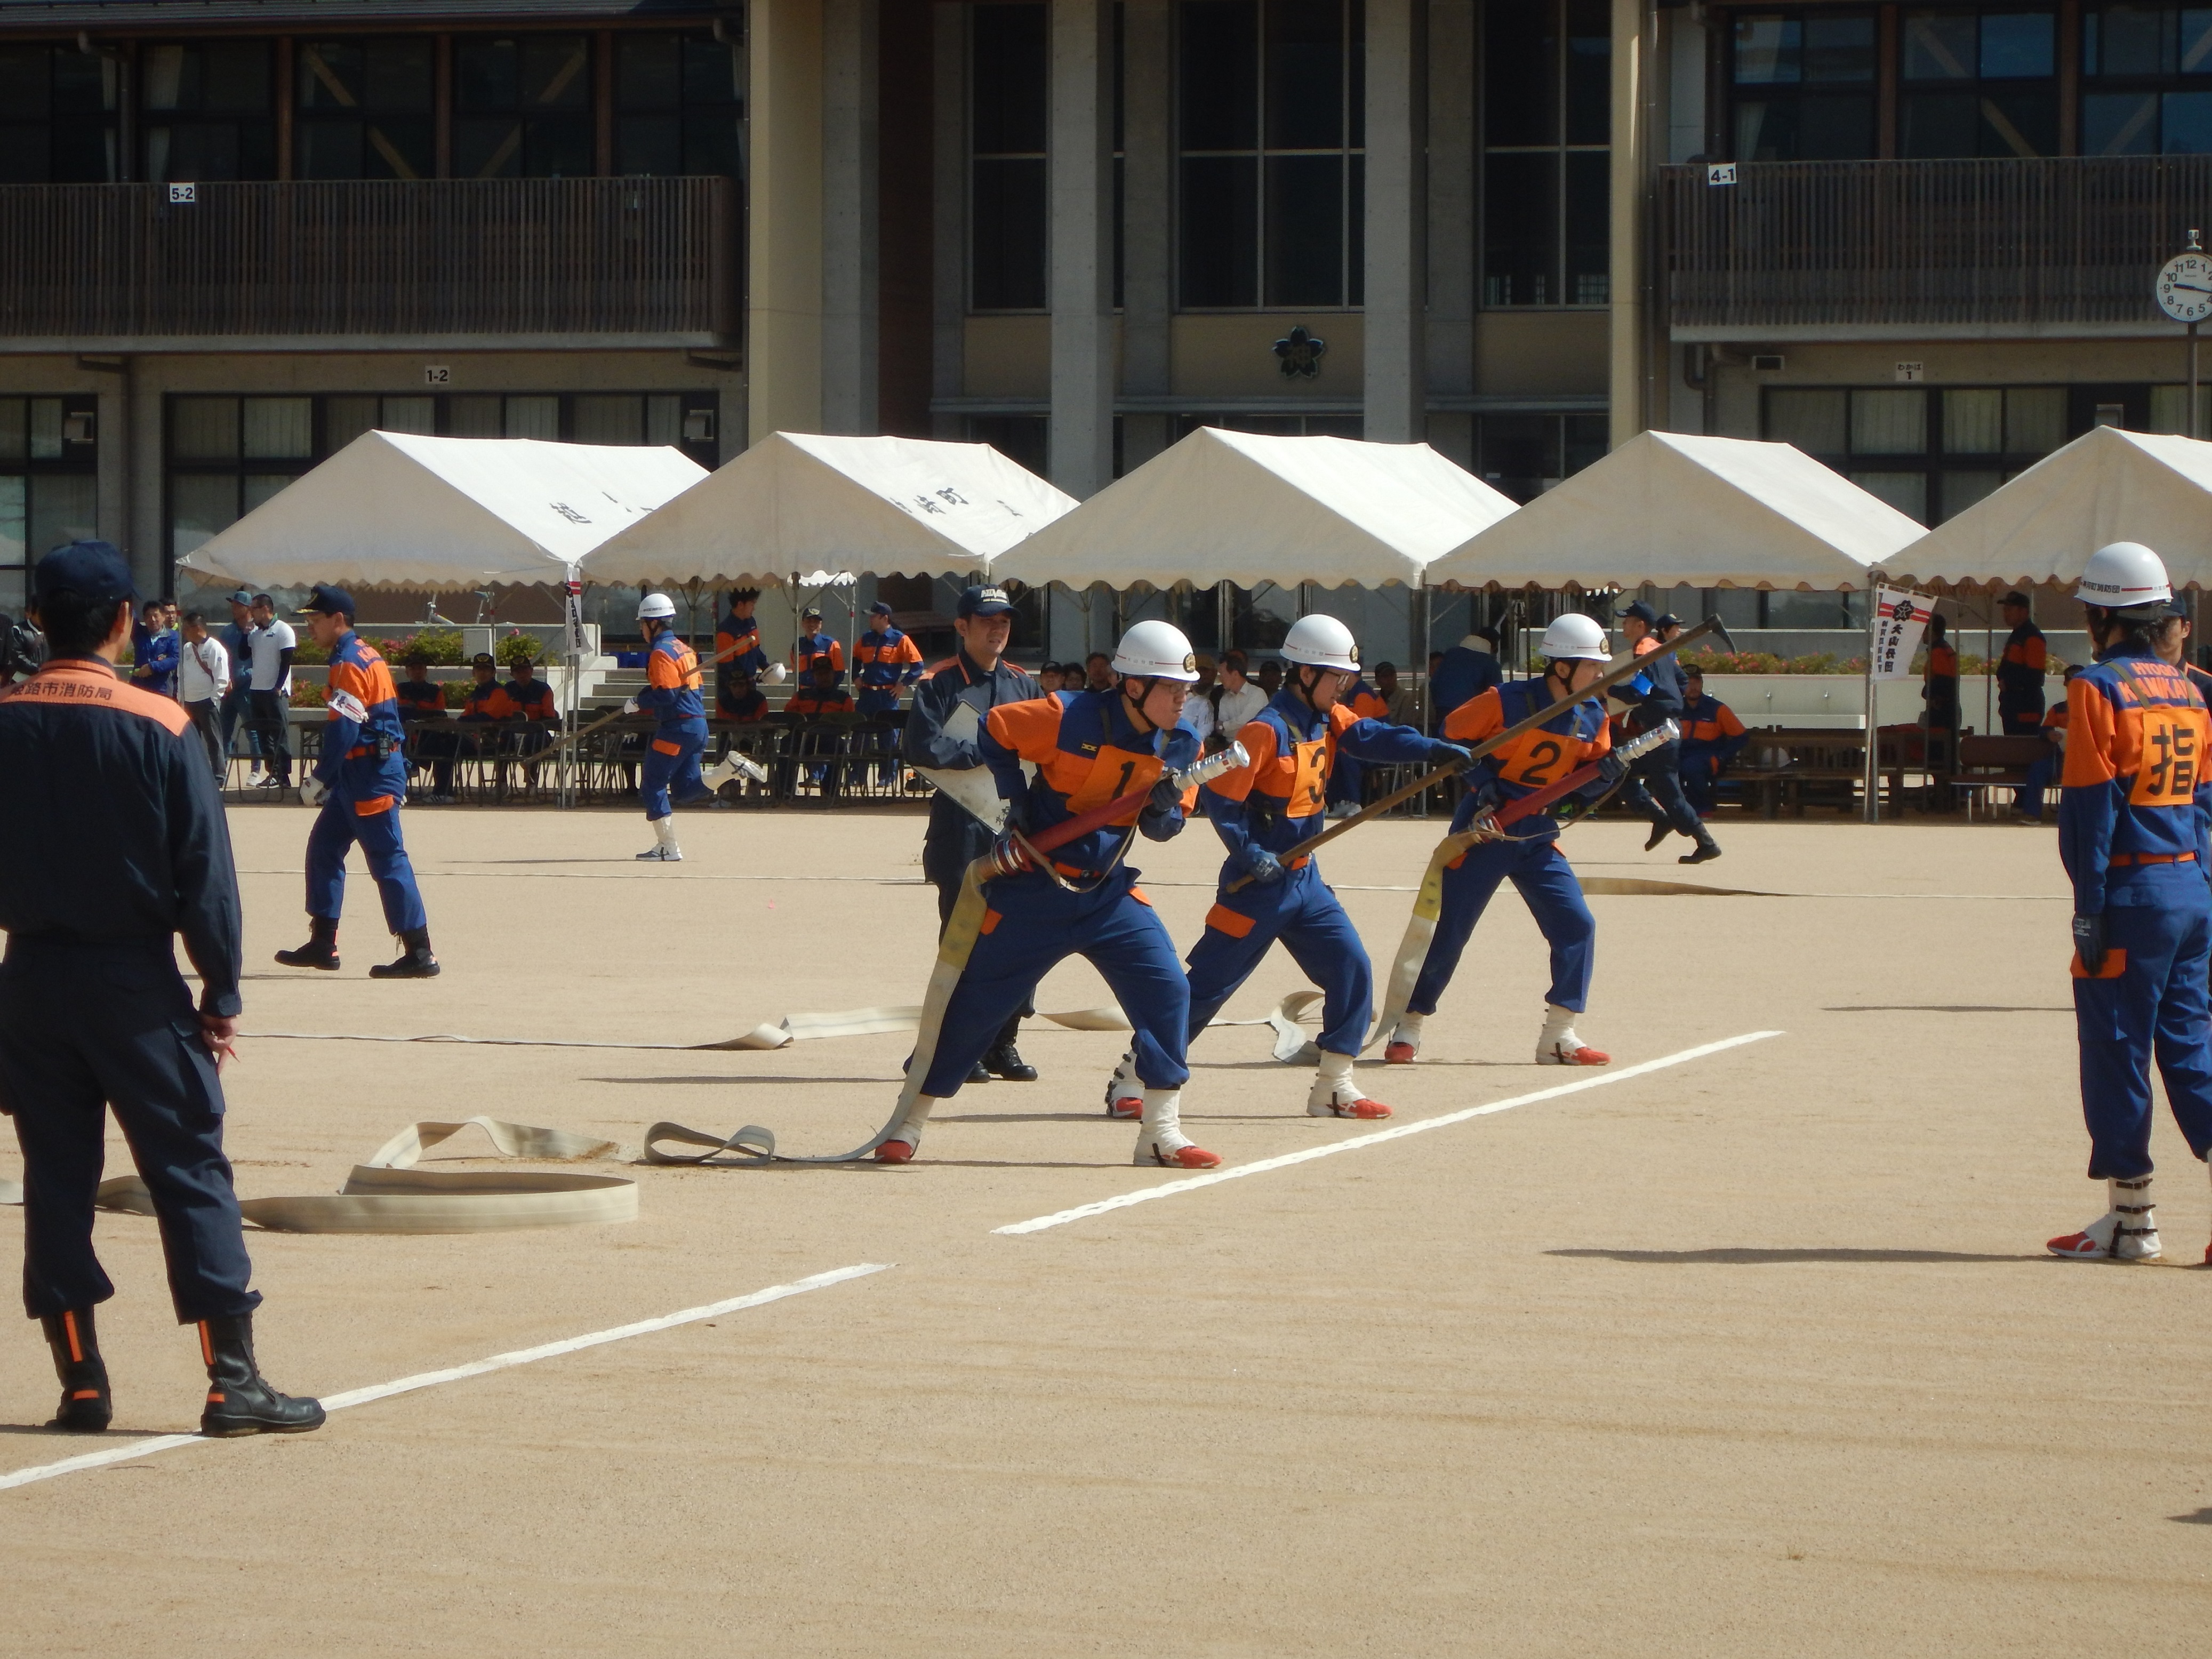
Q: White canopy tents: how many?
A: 5